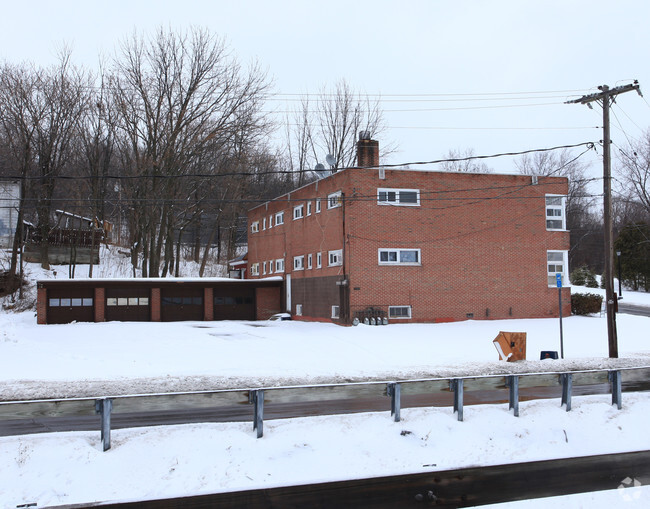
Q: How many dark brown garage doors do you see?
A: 4